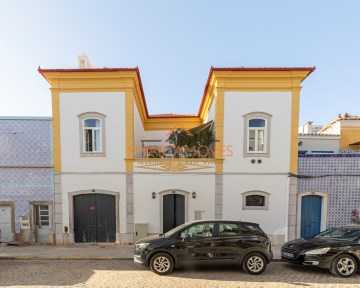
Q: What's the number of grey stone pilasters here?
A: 4